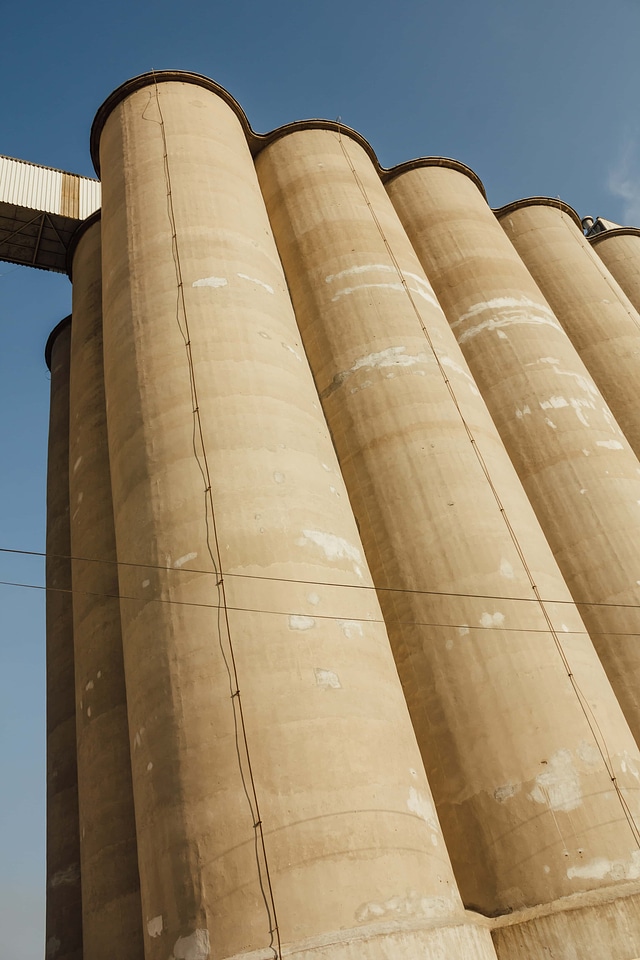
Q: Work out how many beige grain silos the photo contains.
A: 7